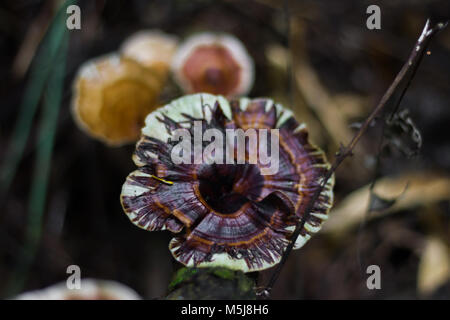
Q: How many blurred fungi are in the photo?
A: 4